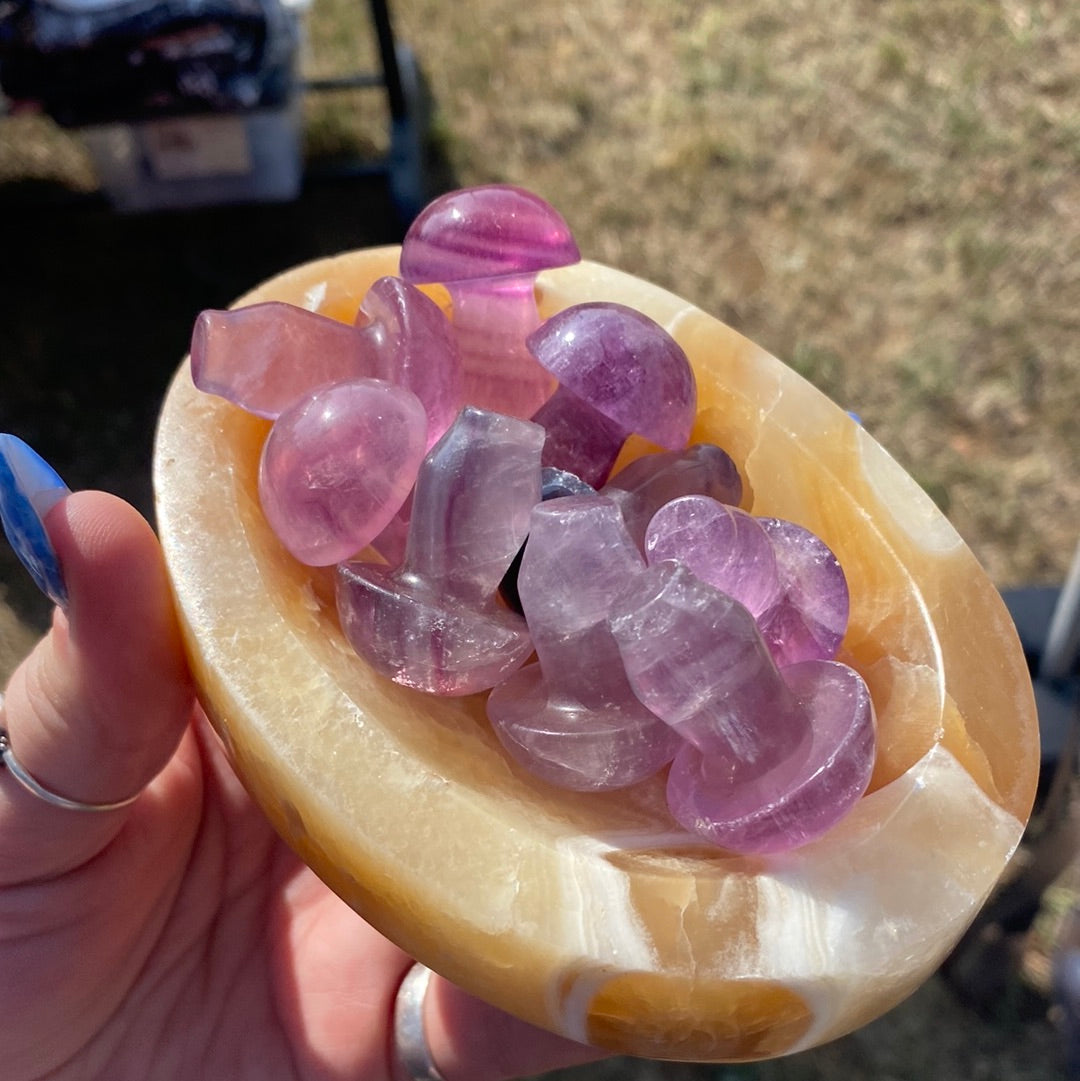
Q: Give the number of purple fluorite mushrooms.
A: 9